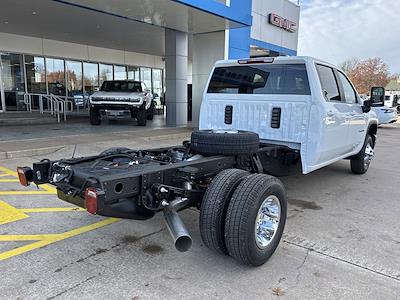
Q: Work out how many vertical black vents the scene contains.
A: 2